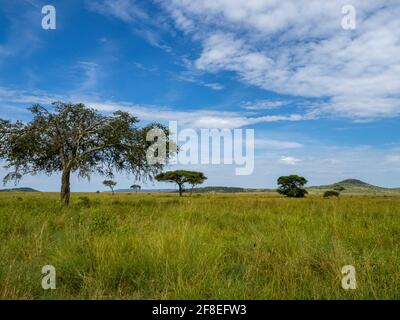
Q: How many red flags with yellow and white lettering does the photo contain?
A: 0